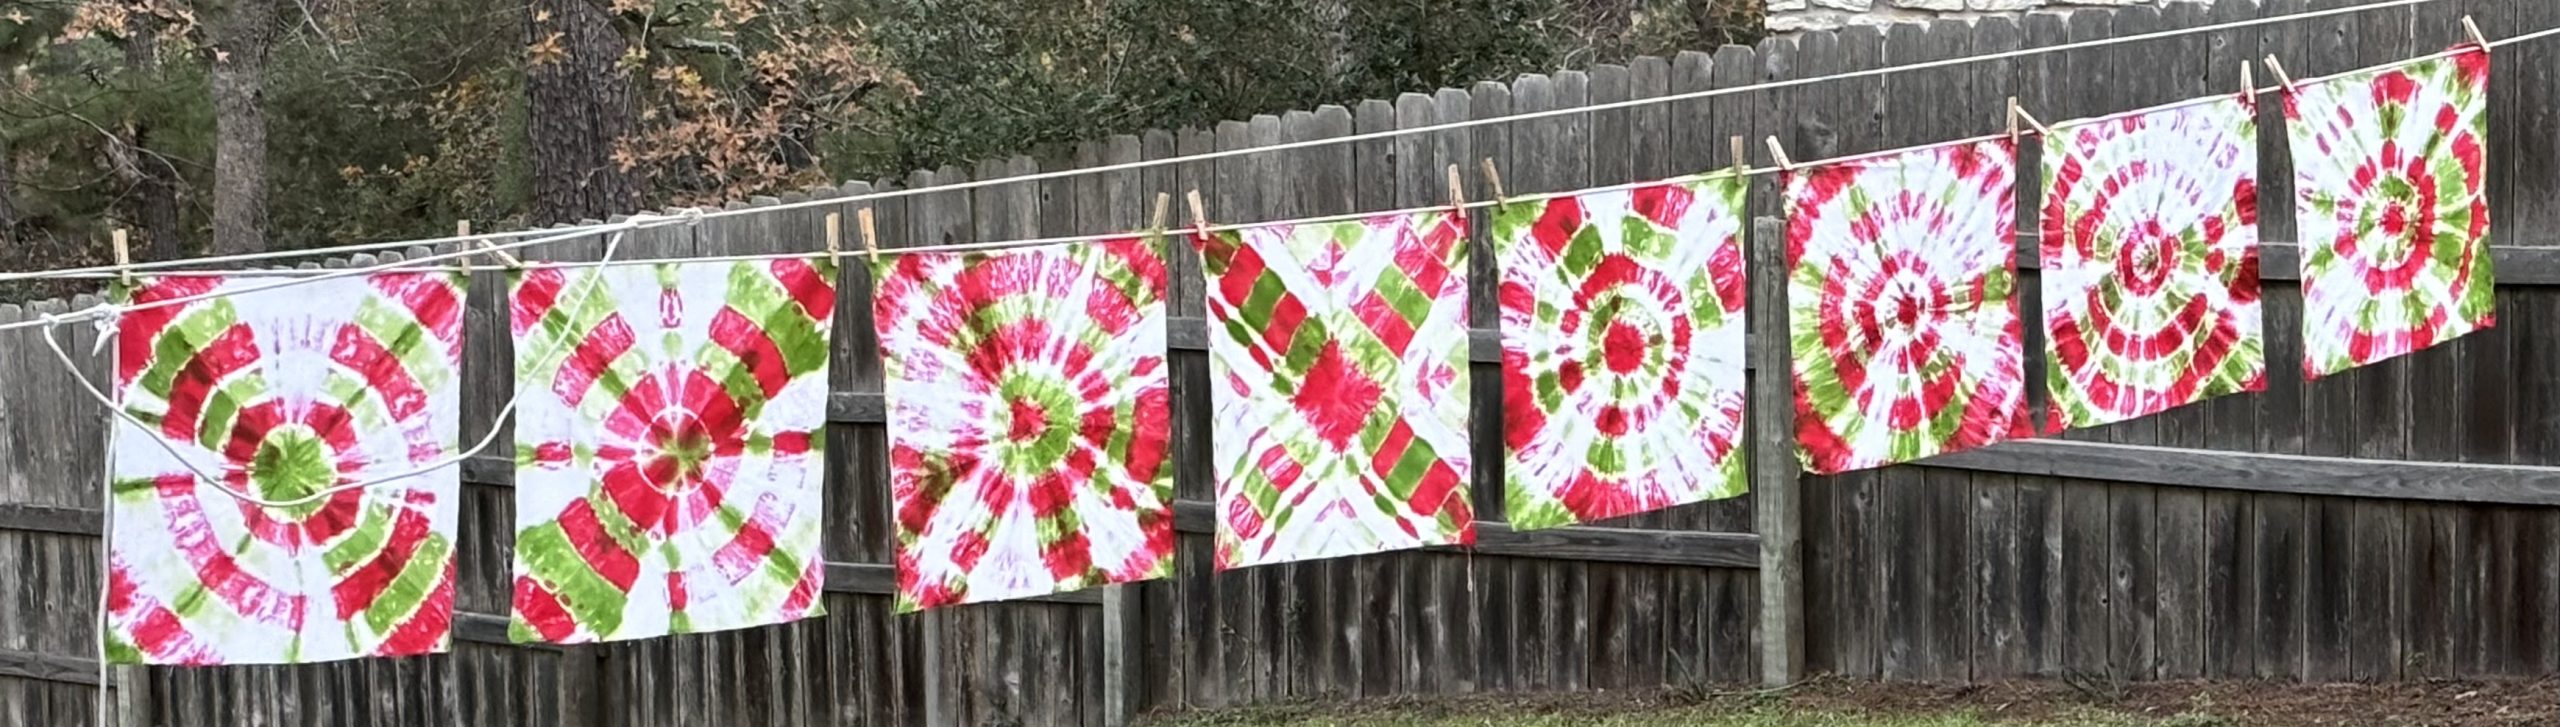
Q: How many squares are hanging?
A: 8